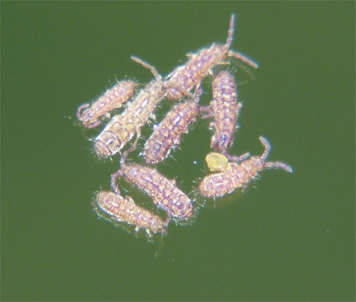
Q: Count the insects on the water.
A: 8